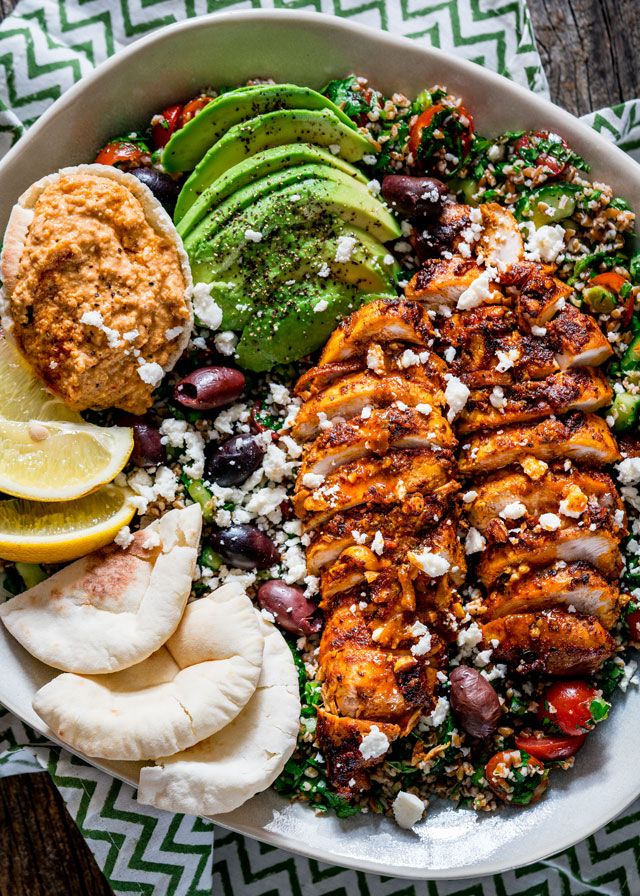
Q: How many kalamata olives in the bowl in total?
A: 8